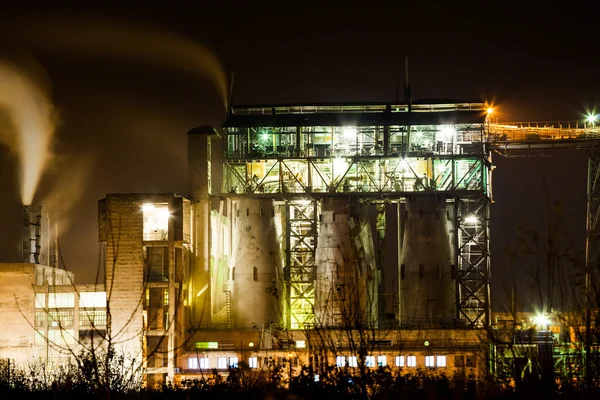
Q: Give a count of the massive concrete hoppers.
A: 3